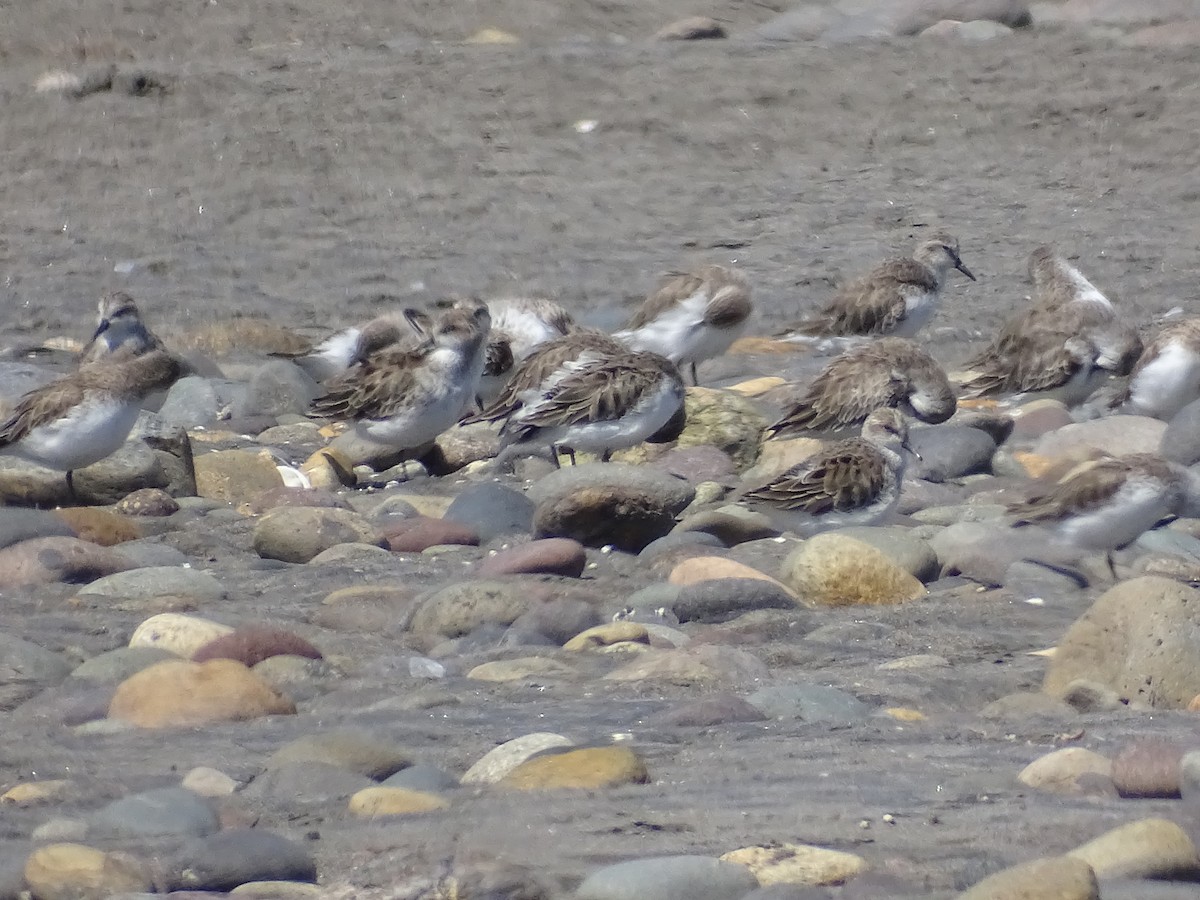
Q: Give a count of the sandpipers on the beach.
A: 15